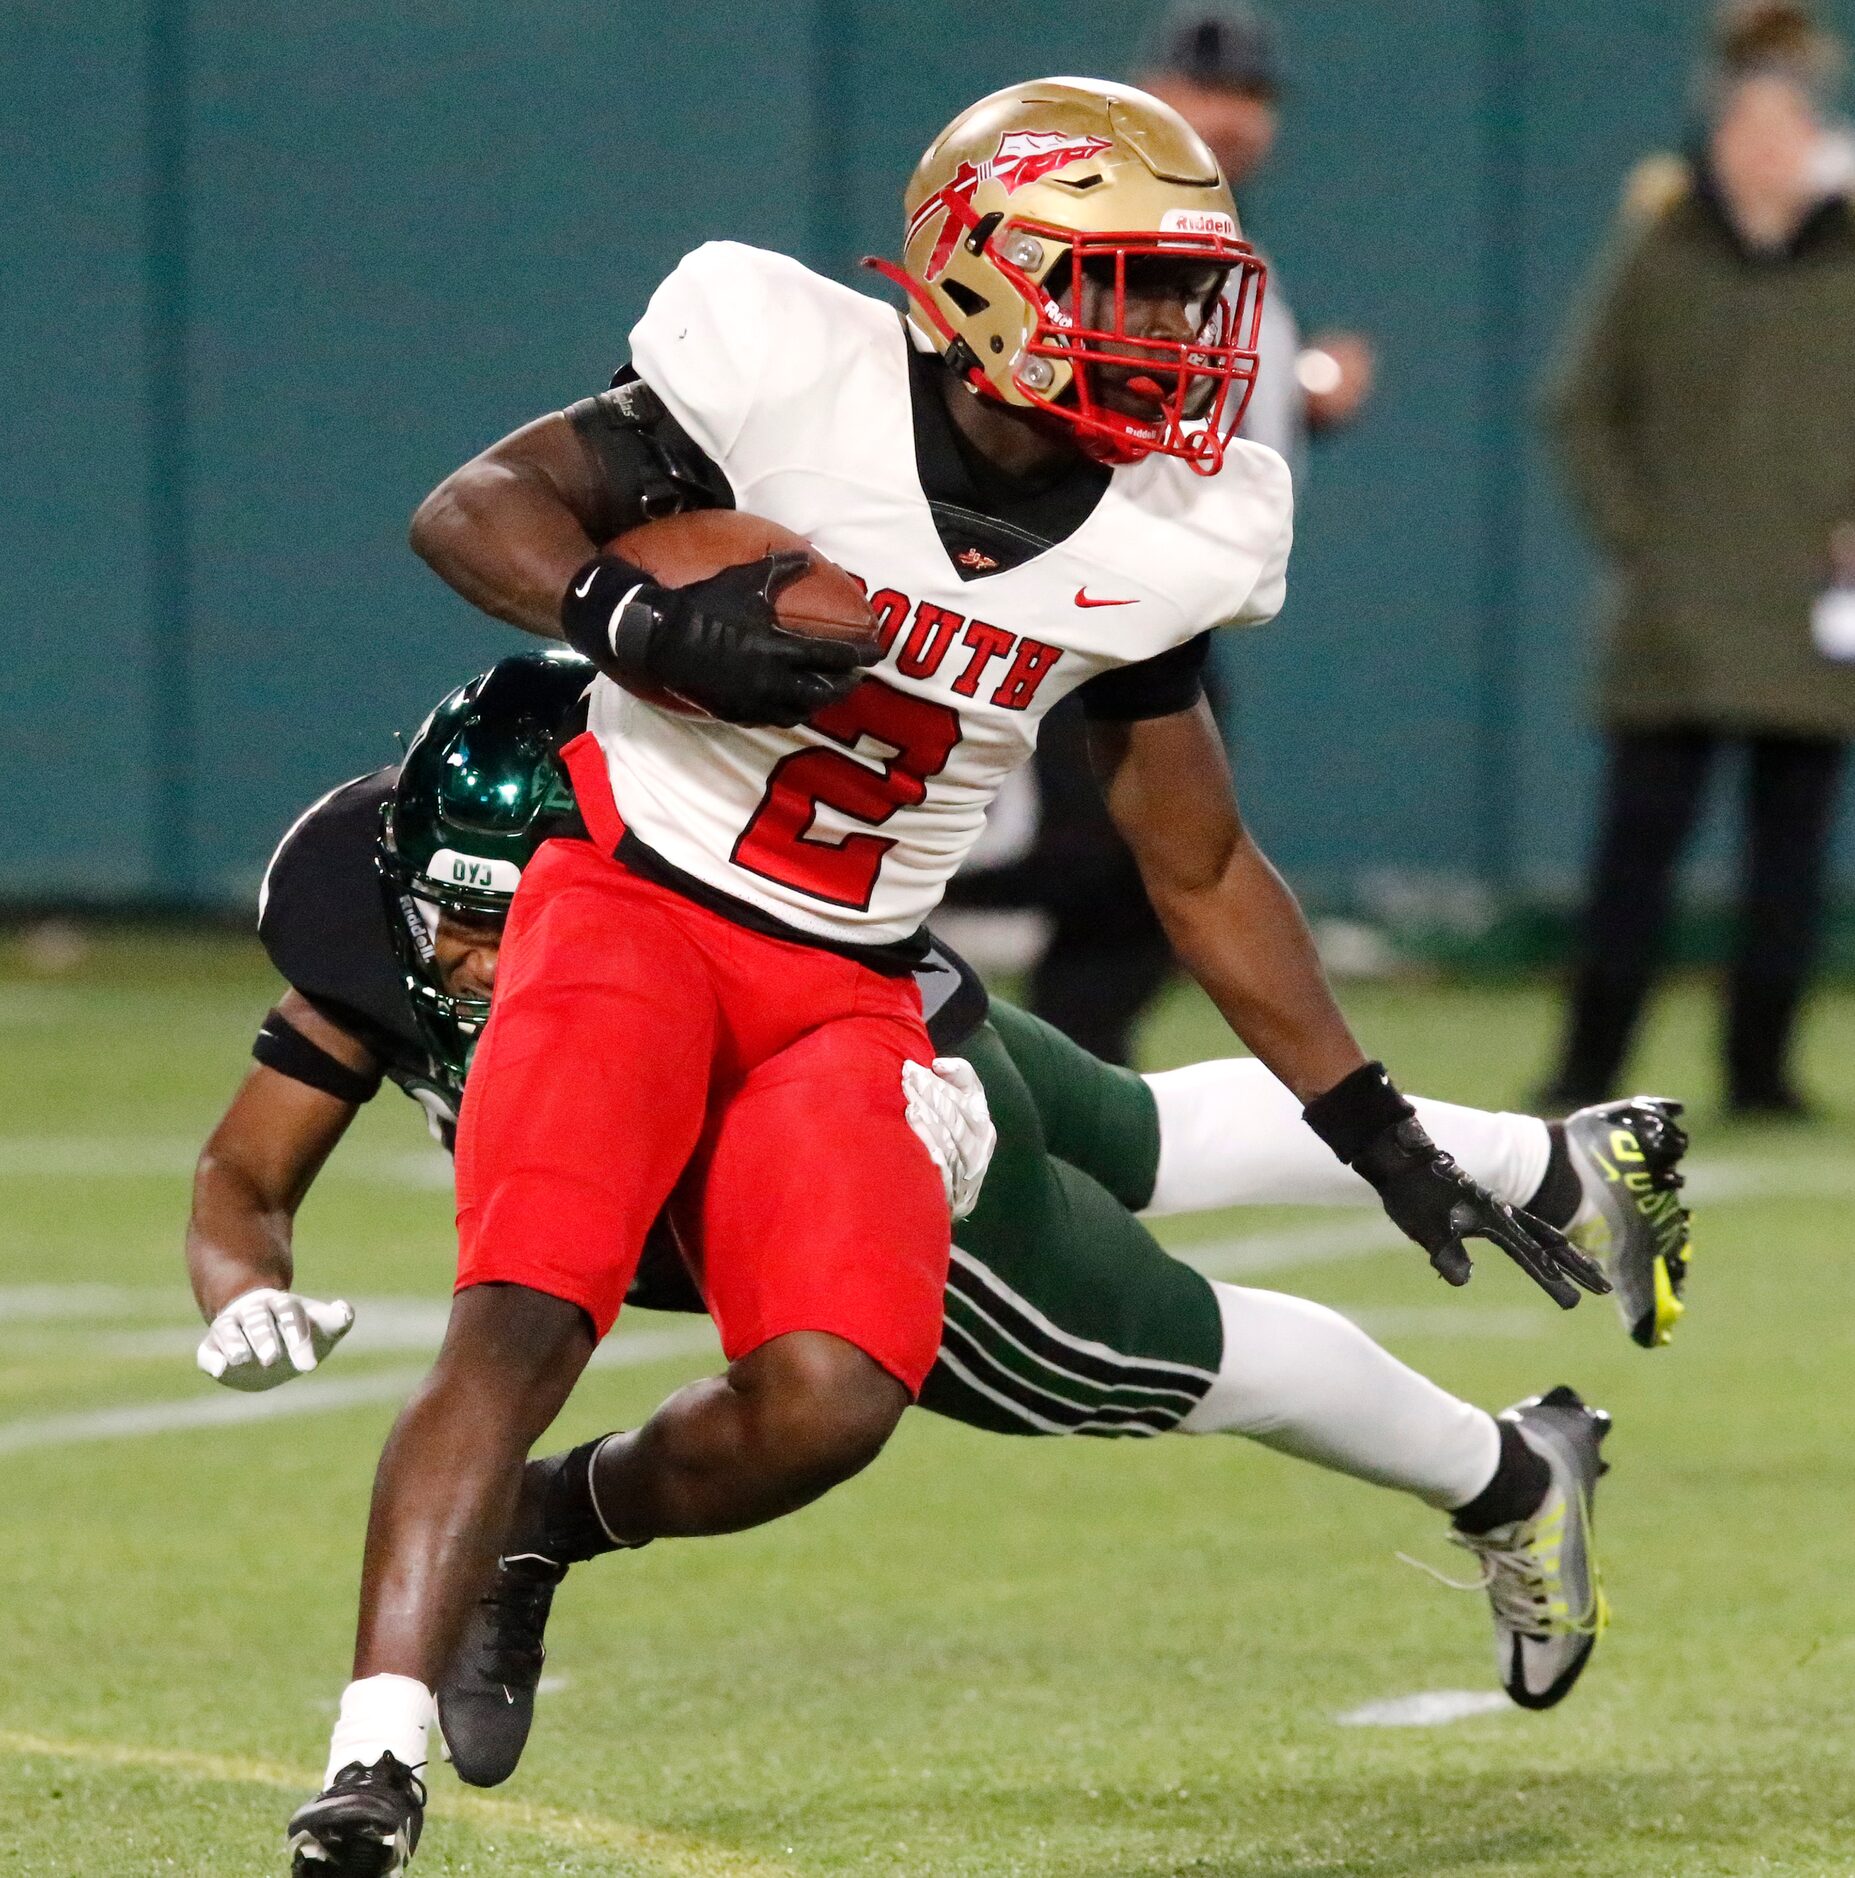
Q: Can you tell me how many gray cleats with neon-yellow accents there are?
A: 2